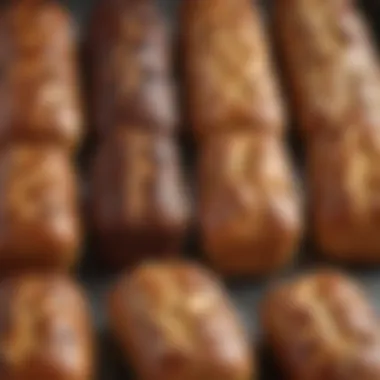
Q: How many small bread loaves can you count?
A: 11